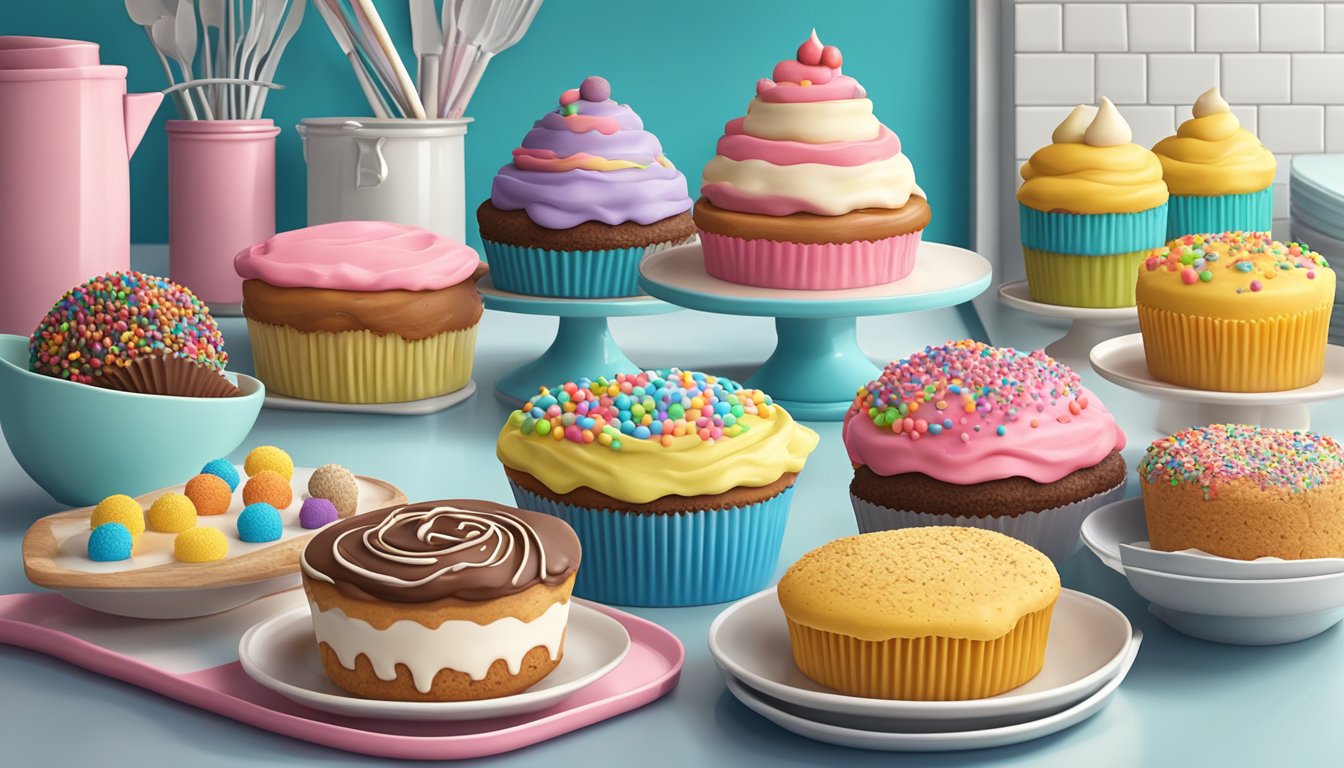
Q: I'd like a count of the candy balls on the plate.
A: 11